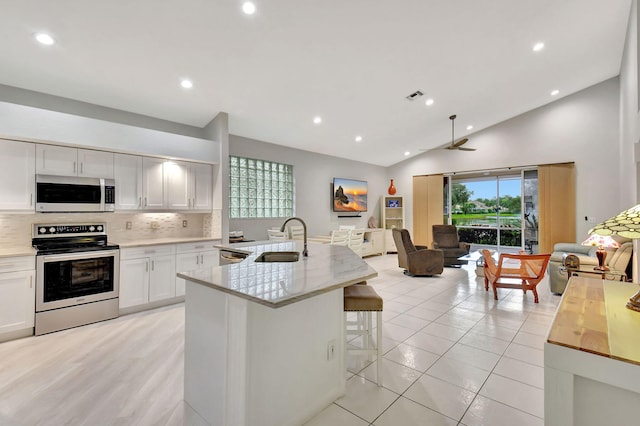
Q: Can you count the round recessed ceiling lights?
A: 10